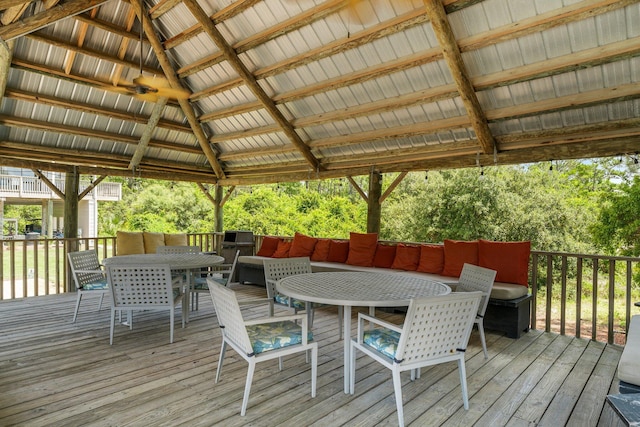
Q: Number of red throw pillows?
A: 11